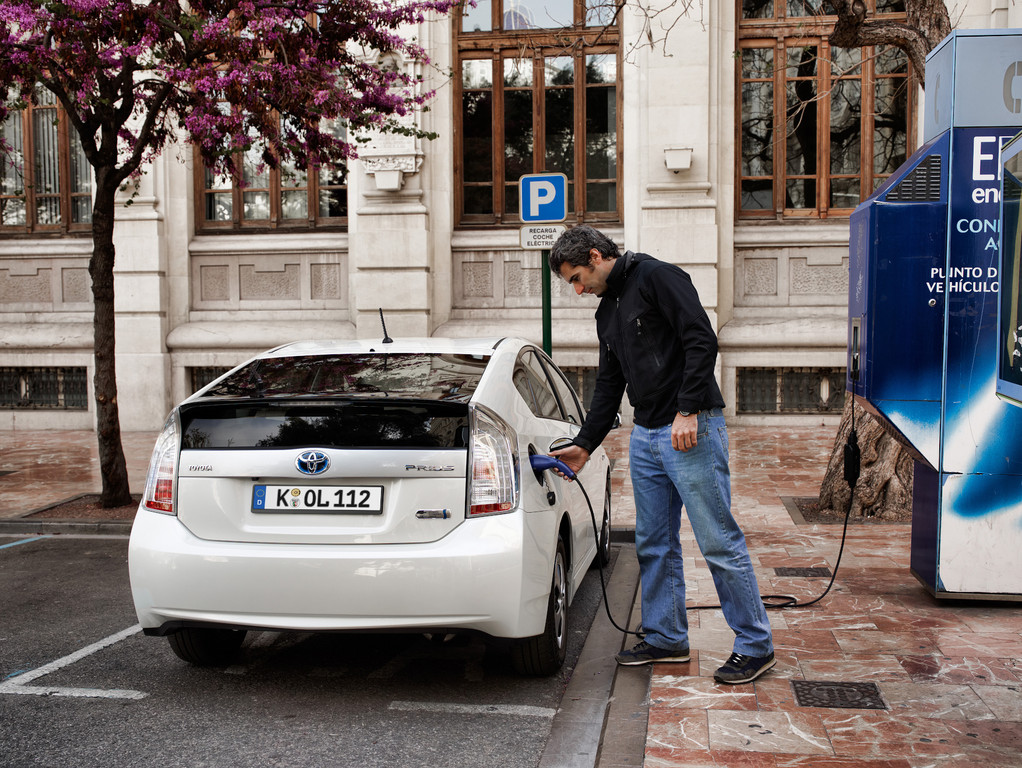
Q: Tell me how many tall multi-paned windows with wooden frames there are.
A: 4